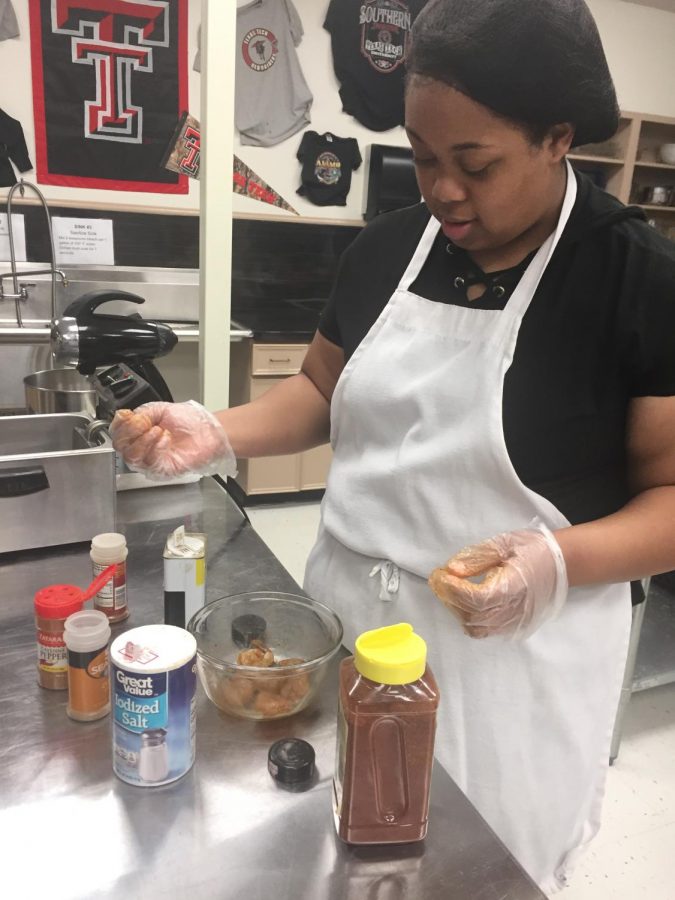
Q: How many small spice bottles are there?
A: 3